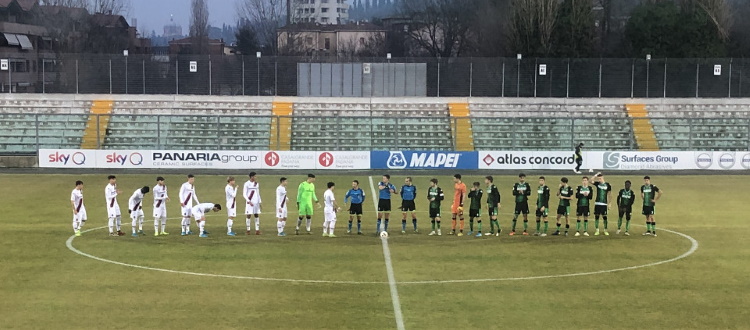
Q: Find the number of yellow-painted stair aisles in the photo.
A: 4